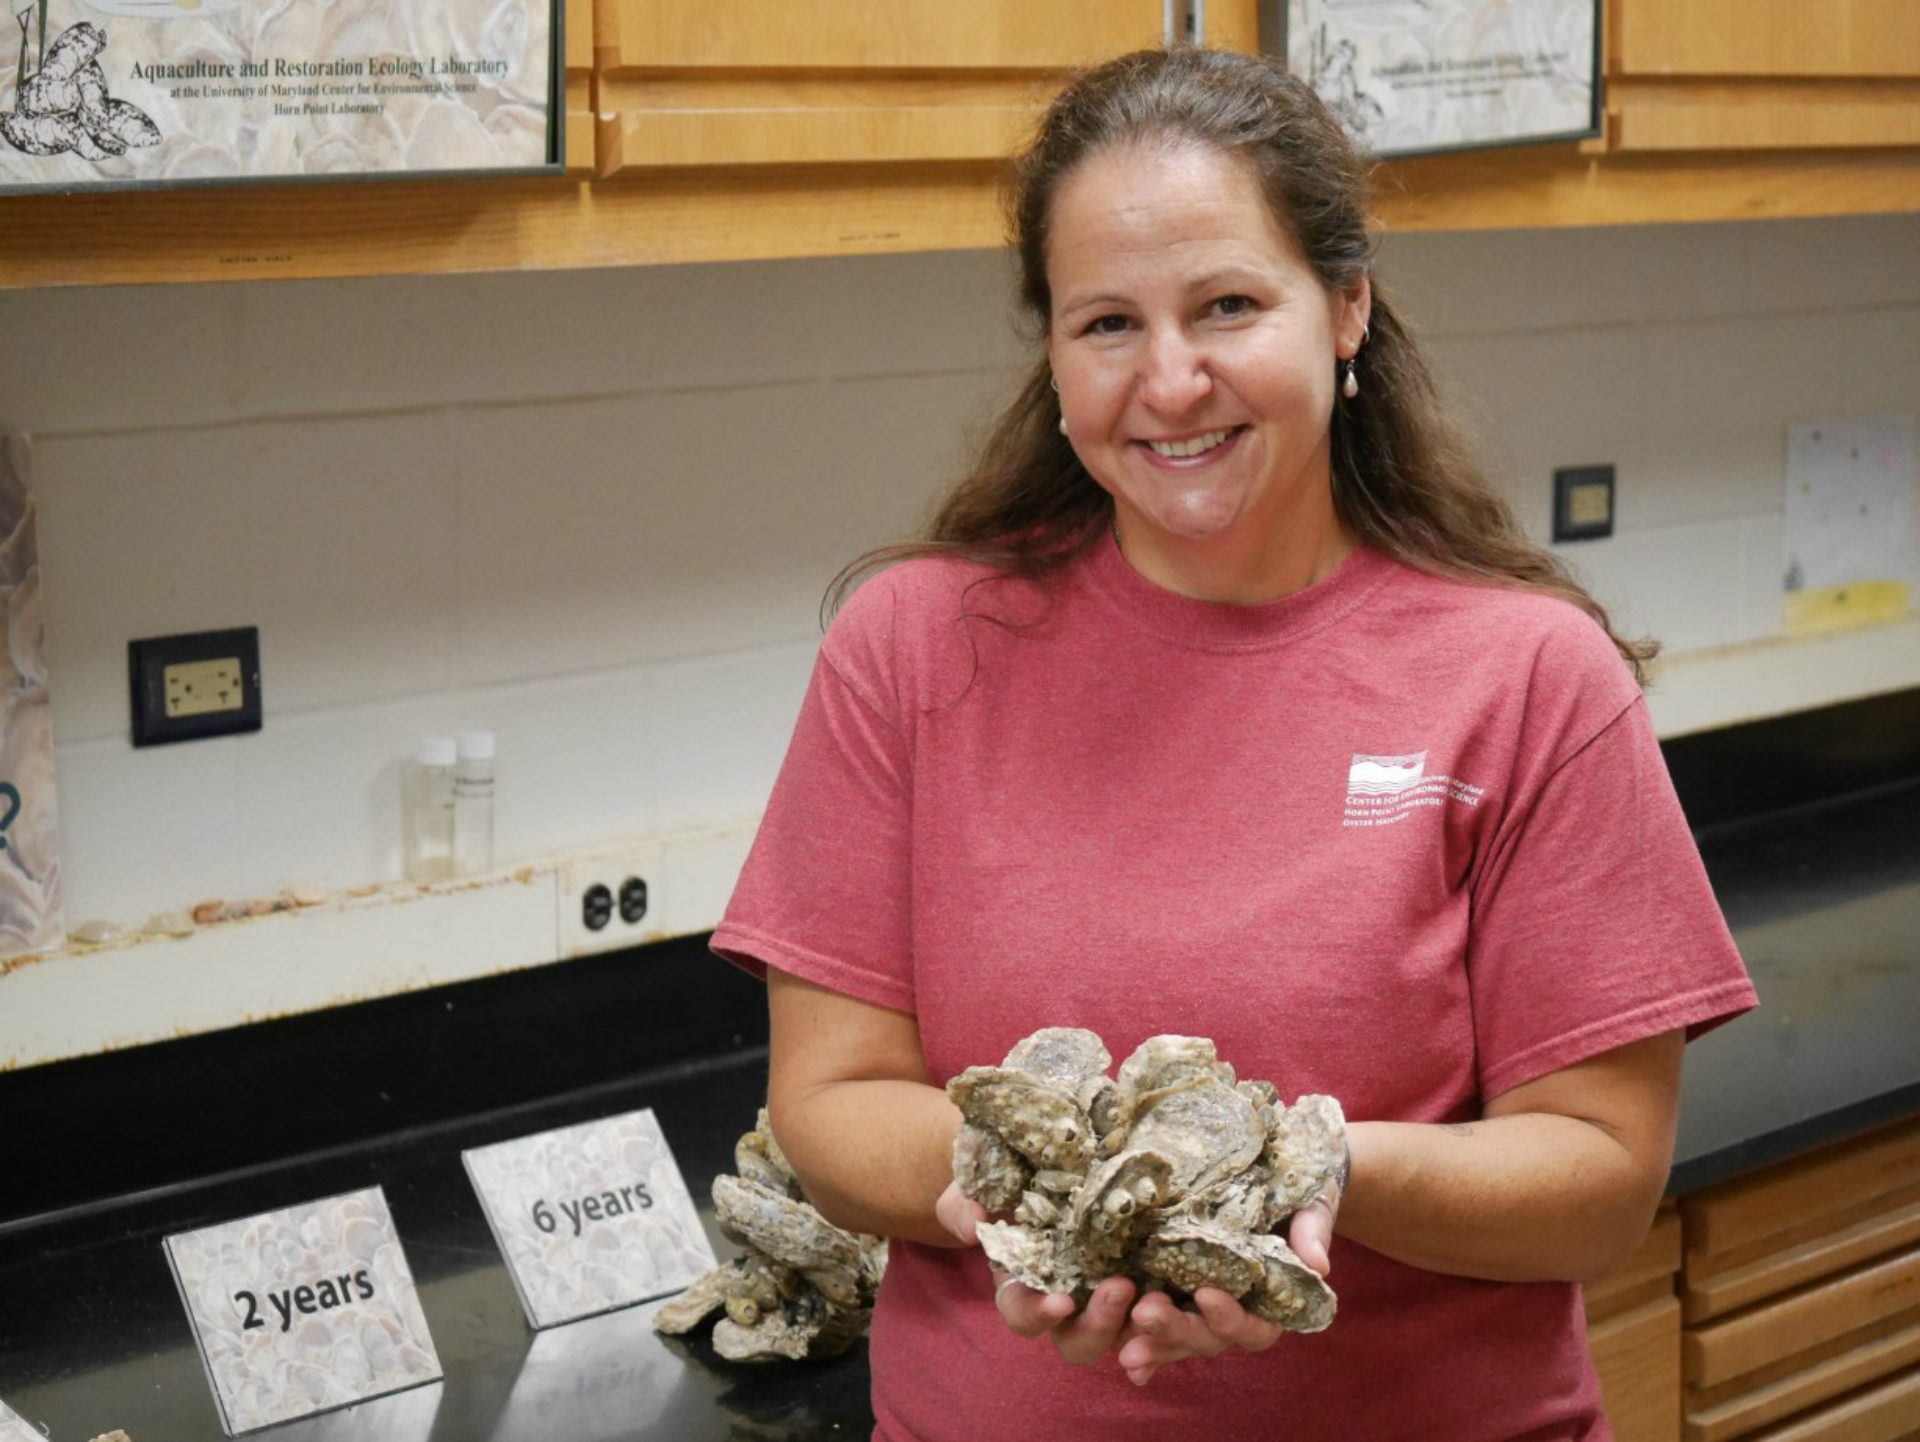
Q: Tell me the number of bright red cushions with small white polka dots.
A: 0